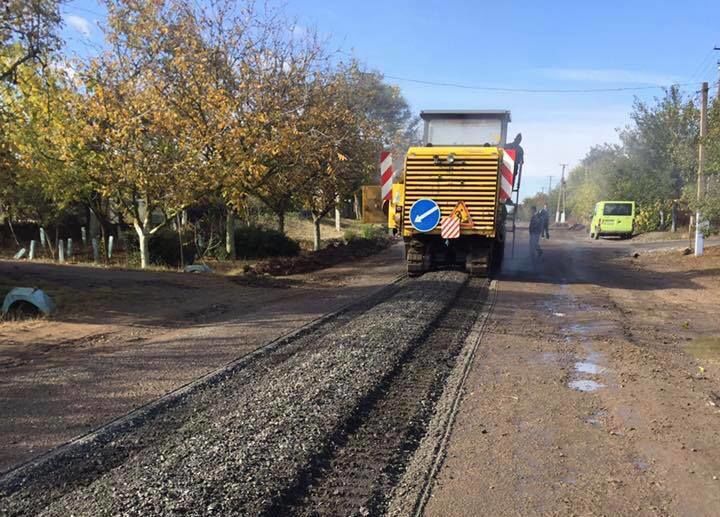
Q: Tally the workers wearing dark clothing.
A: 3